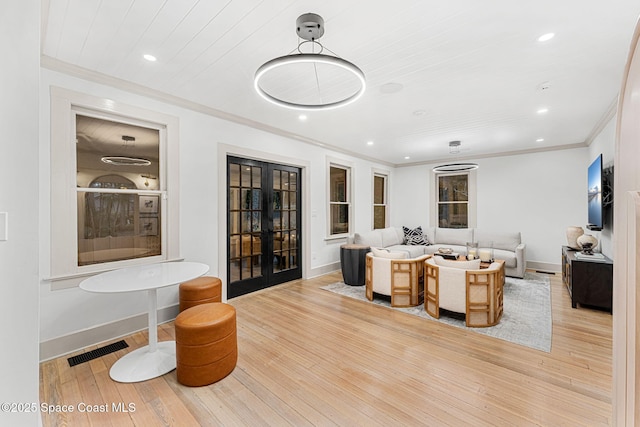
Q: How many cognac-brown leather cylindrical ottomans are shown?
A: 2